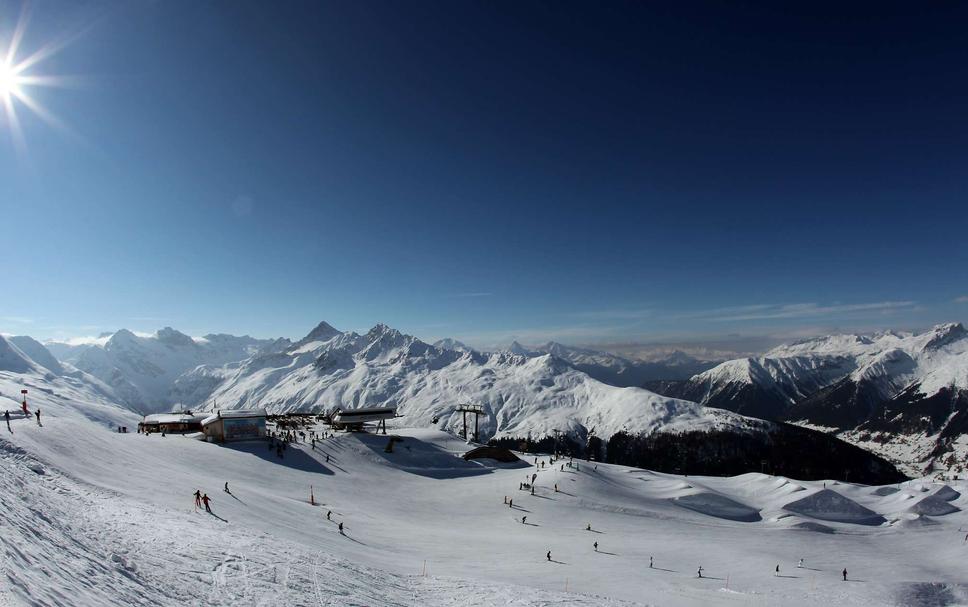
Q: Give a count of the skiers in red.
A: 2